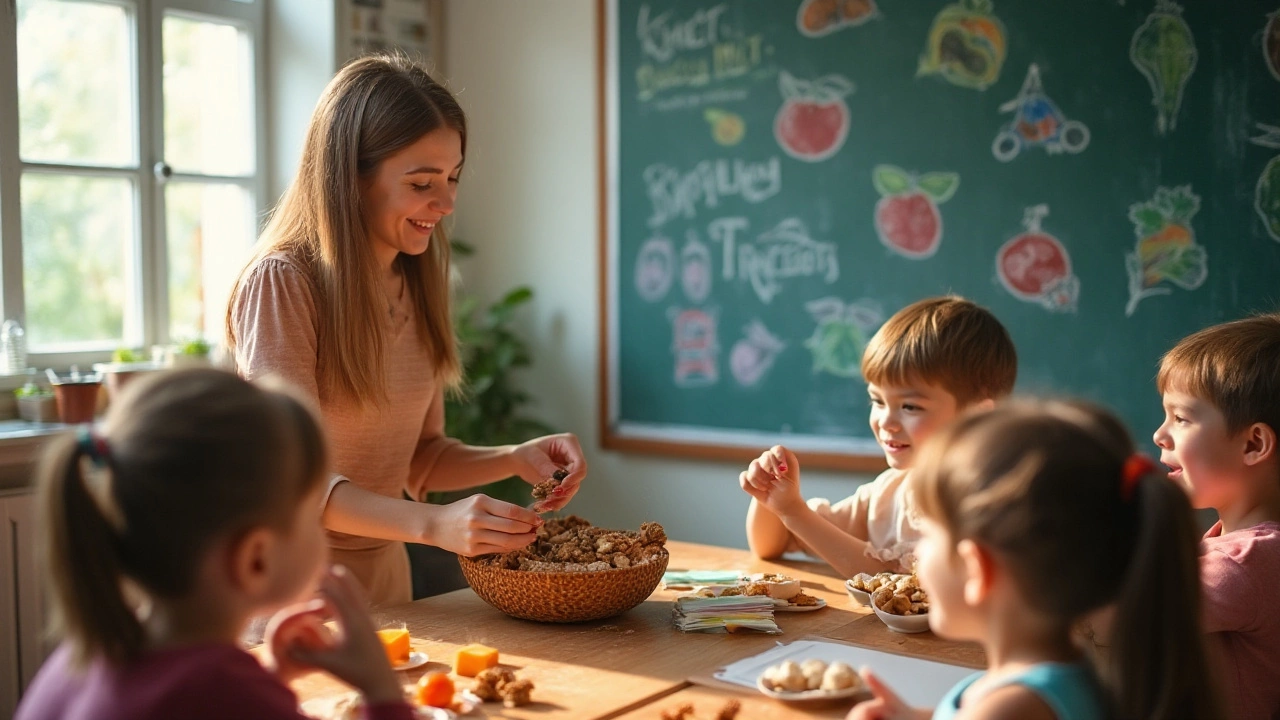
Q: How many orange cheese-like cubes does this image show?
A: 2